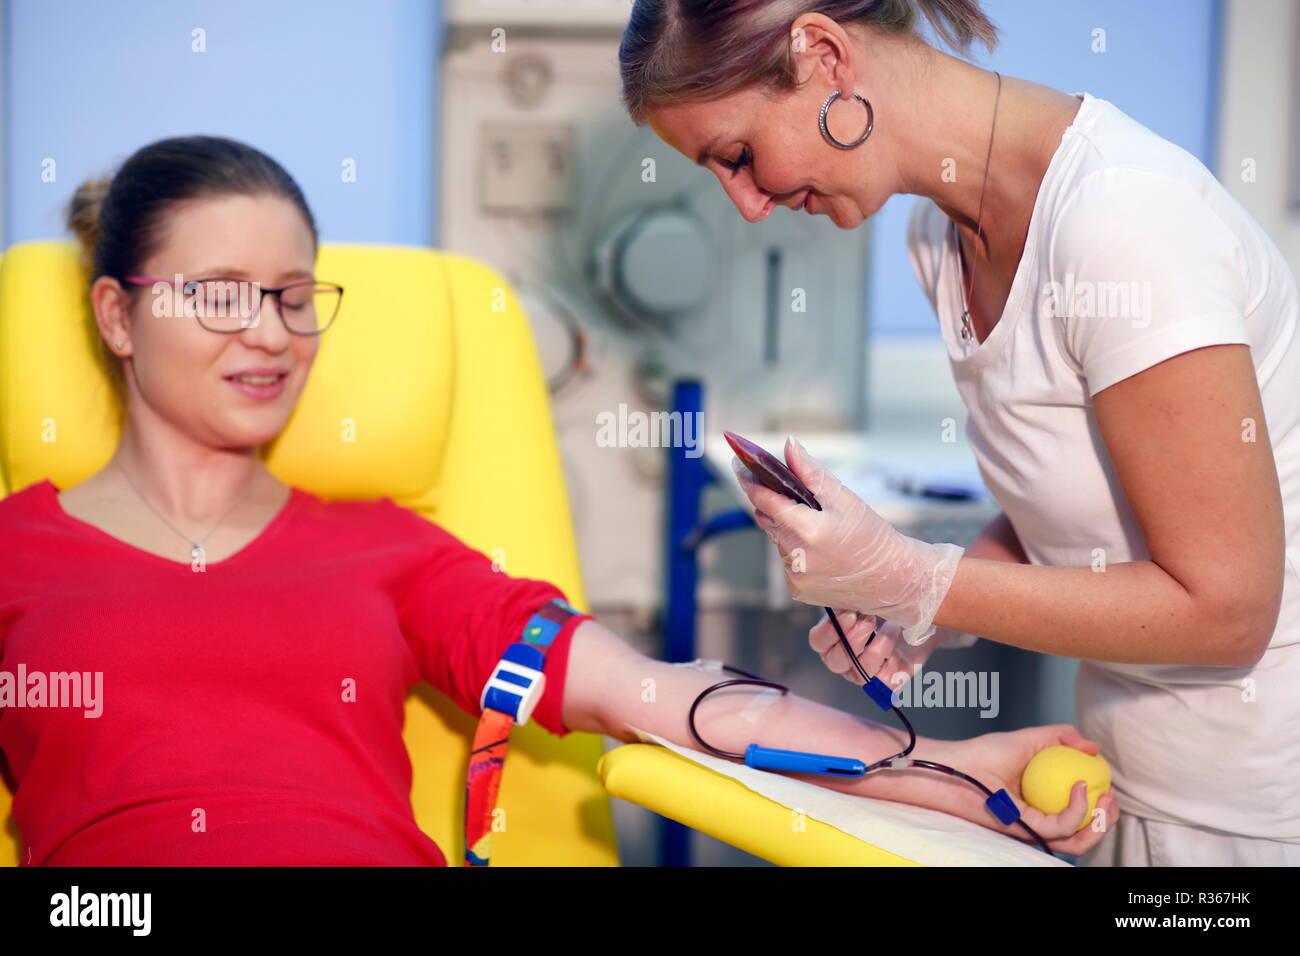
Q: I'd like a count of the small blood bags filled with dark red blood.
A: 1